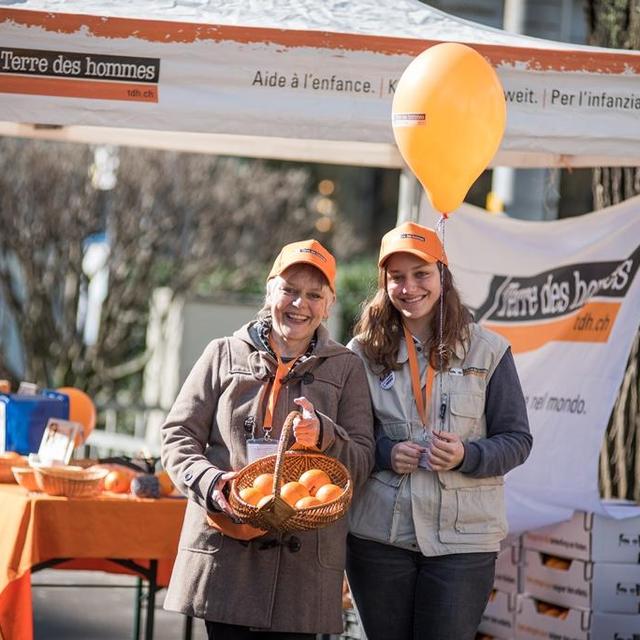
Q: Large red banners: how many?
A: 0